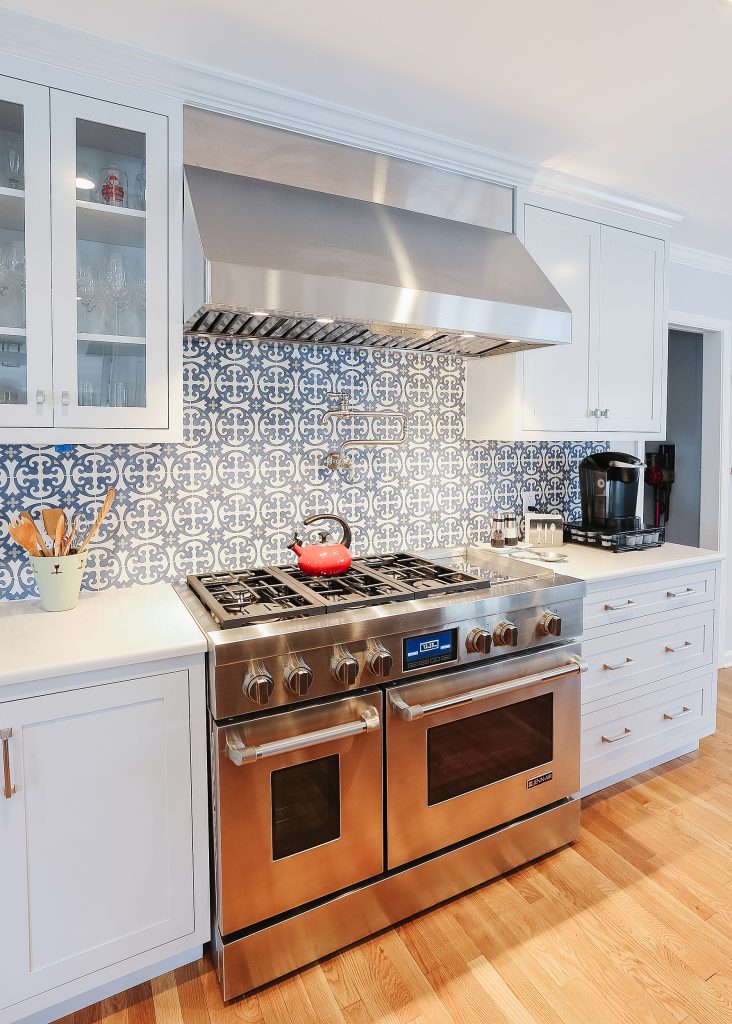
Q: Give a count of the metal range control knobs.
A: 7